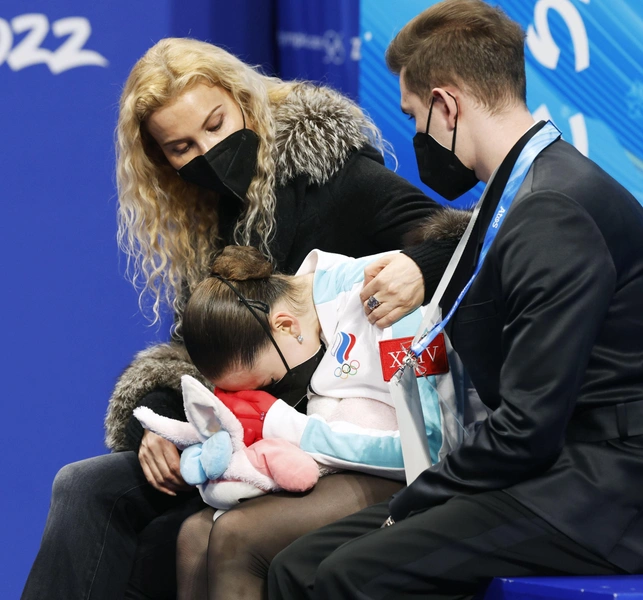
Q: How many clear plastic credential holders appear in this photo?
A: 1